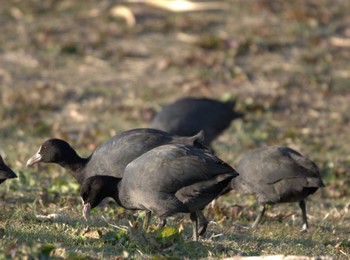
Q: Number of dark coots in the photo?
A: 5